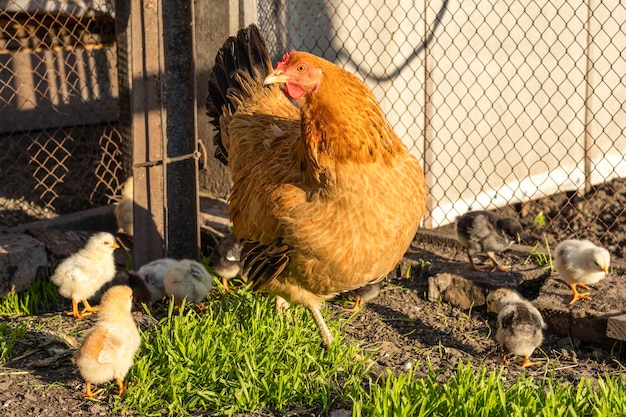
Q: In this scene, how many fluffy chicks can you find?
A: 11